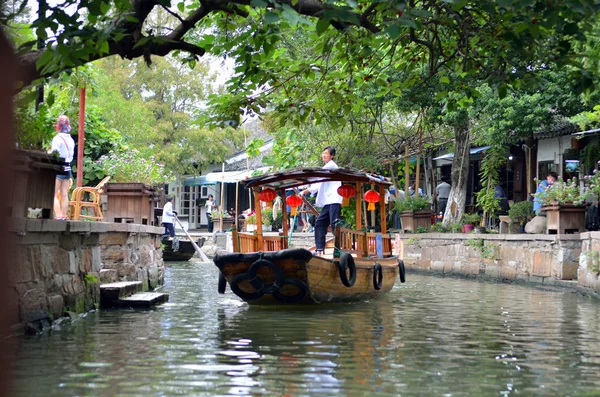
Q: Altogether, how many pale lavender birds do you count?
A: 0